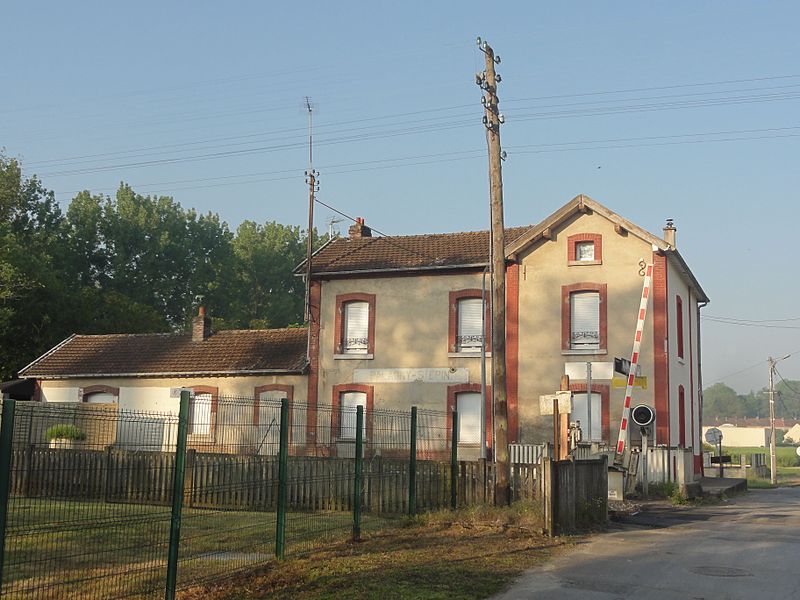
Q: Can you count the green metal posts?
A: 6